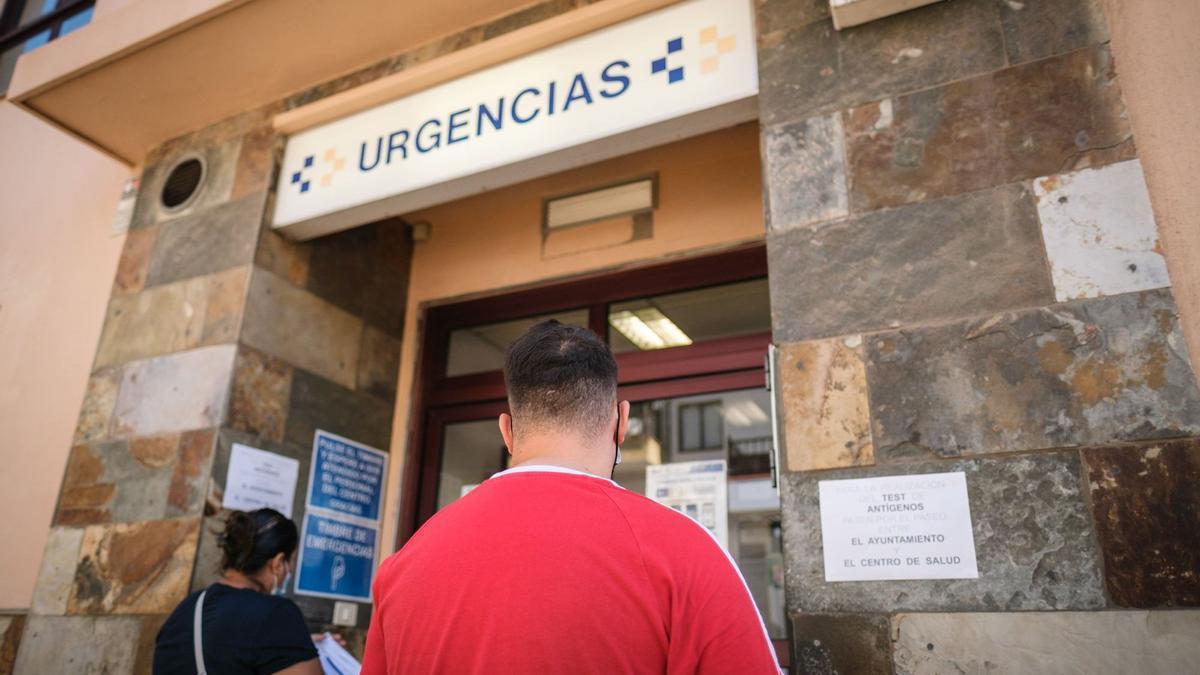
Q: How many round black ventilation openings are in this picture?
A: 1